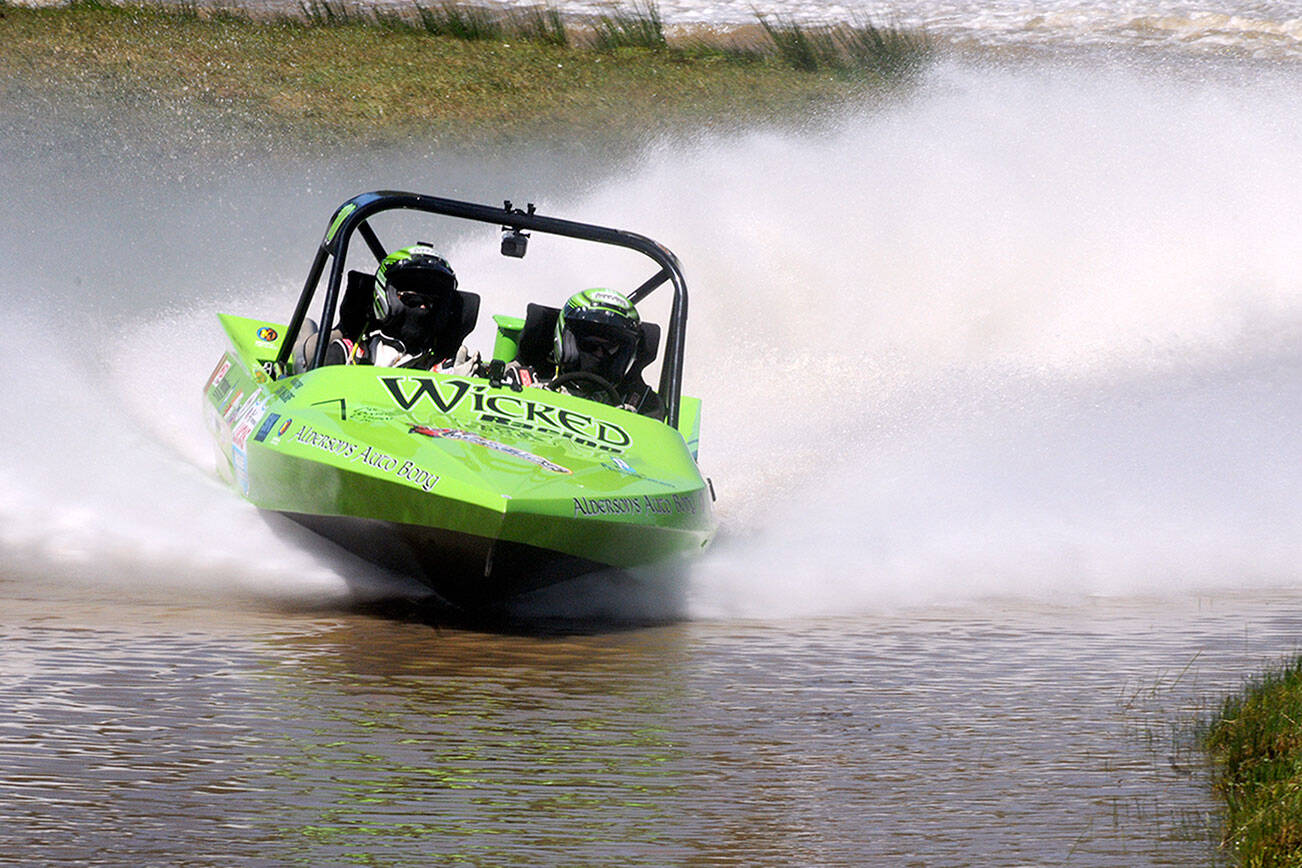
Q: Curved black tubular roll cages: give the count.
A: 1